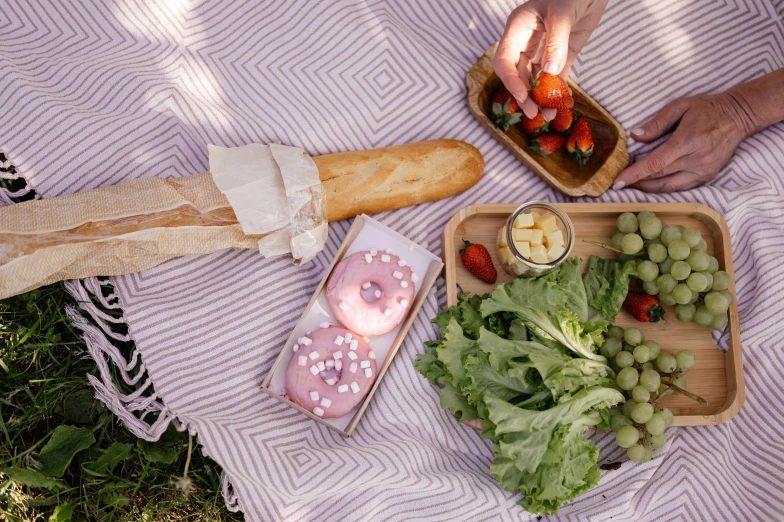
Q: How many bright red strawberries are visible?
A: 8